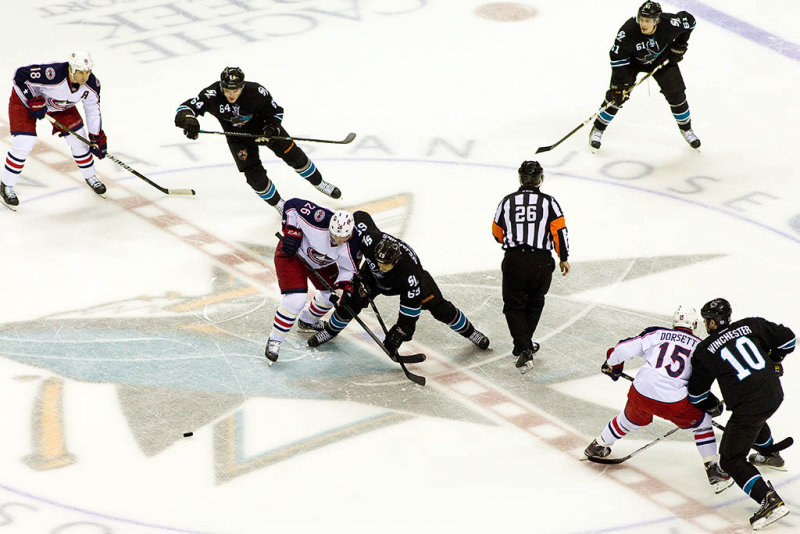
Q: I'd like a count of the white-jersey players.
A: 3